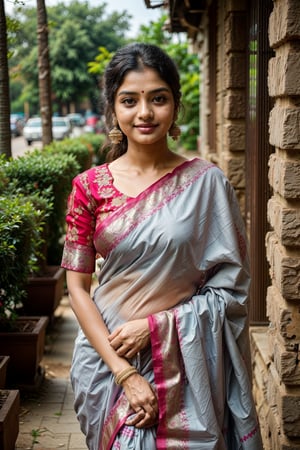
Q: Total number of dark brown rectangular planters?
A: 4